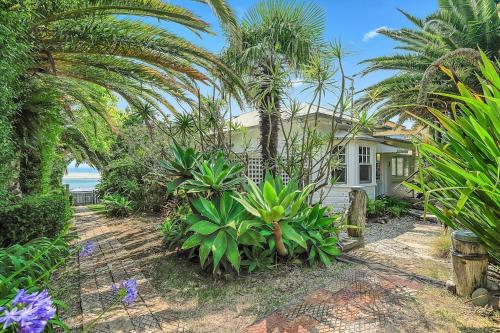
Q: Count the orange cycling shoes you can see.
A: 0